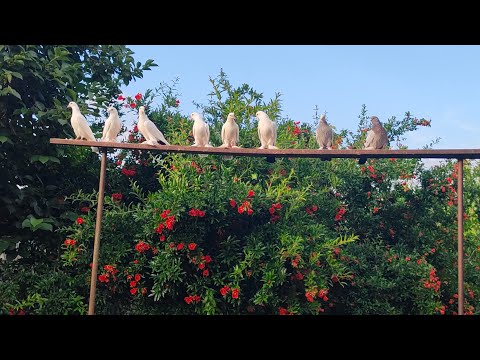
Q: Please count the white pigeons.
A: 6